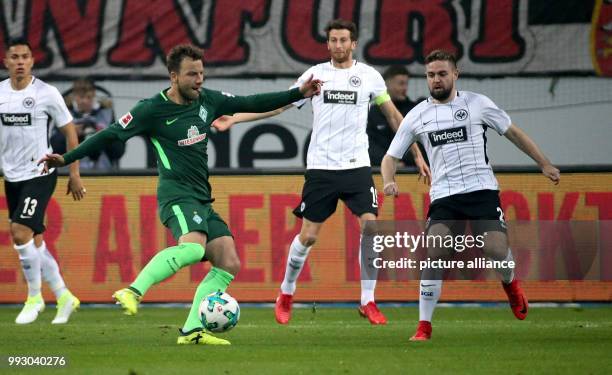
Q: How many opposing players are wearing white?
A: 3